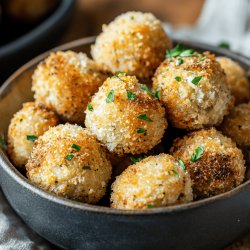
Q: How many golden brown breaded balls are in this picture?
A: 10